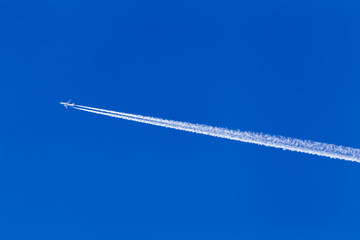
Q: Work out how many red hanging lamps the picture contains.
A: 0